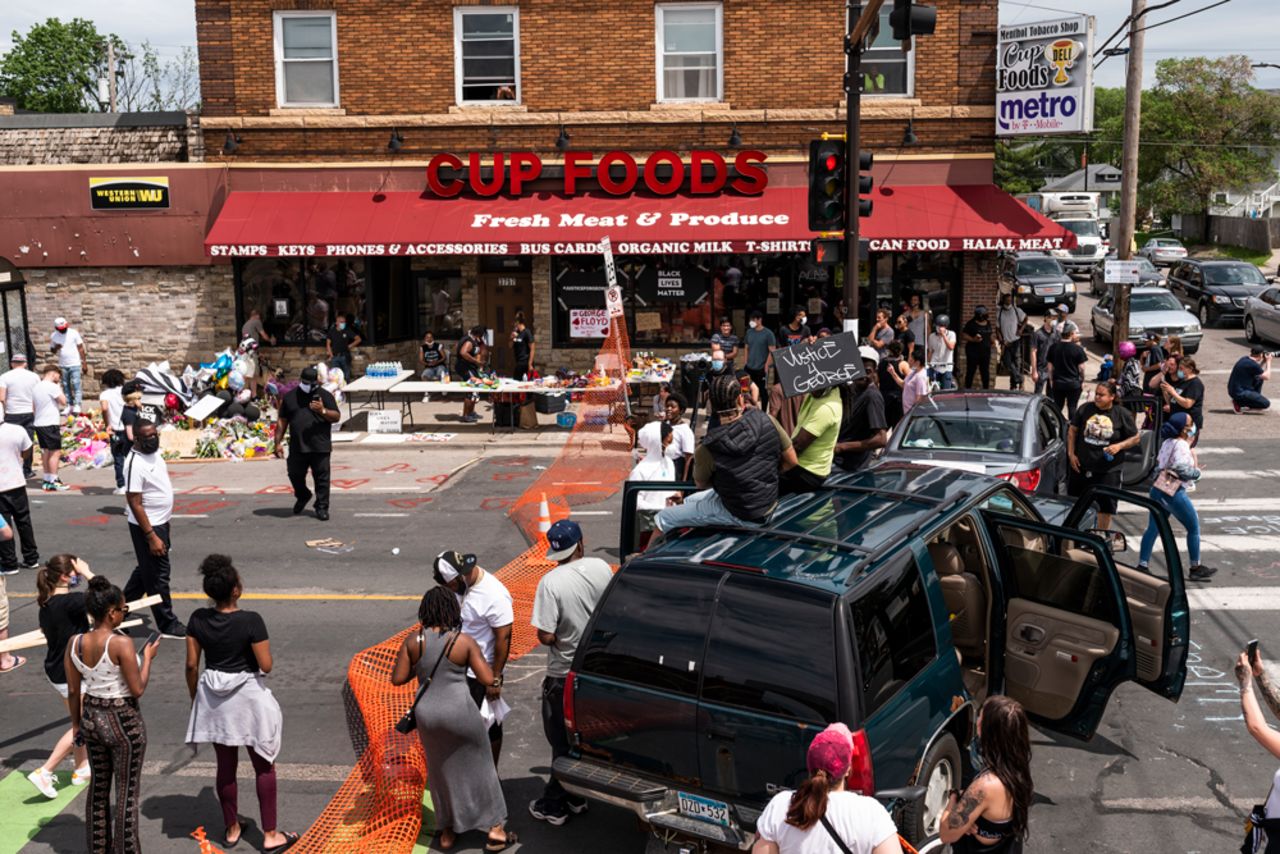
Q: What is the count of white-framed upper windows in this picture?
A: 4